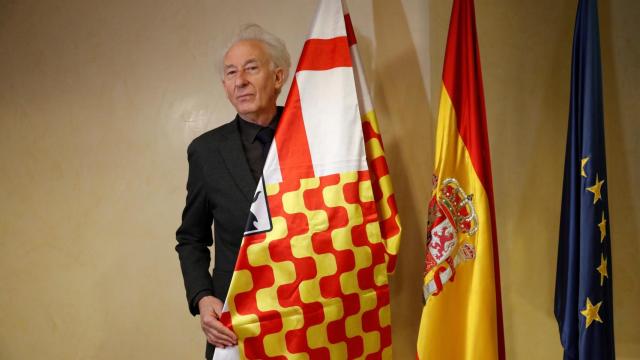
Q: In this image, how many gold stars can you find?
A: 5